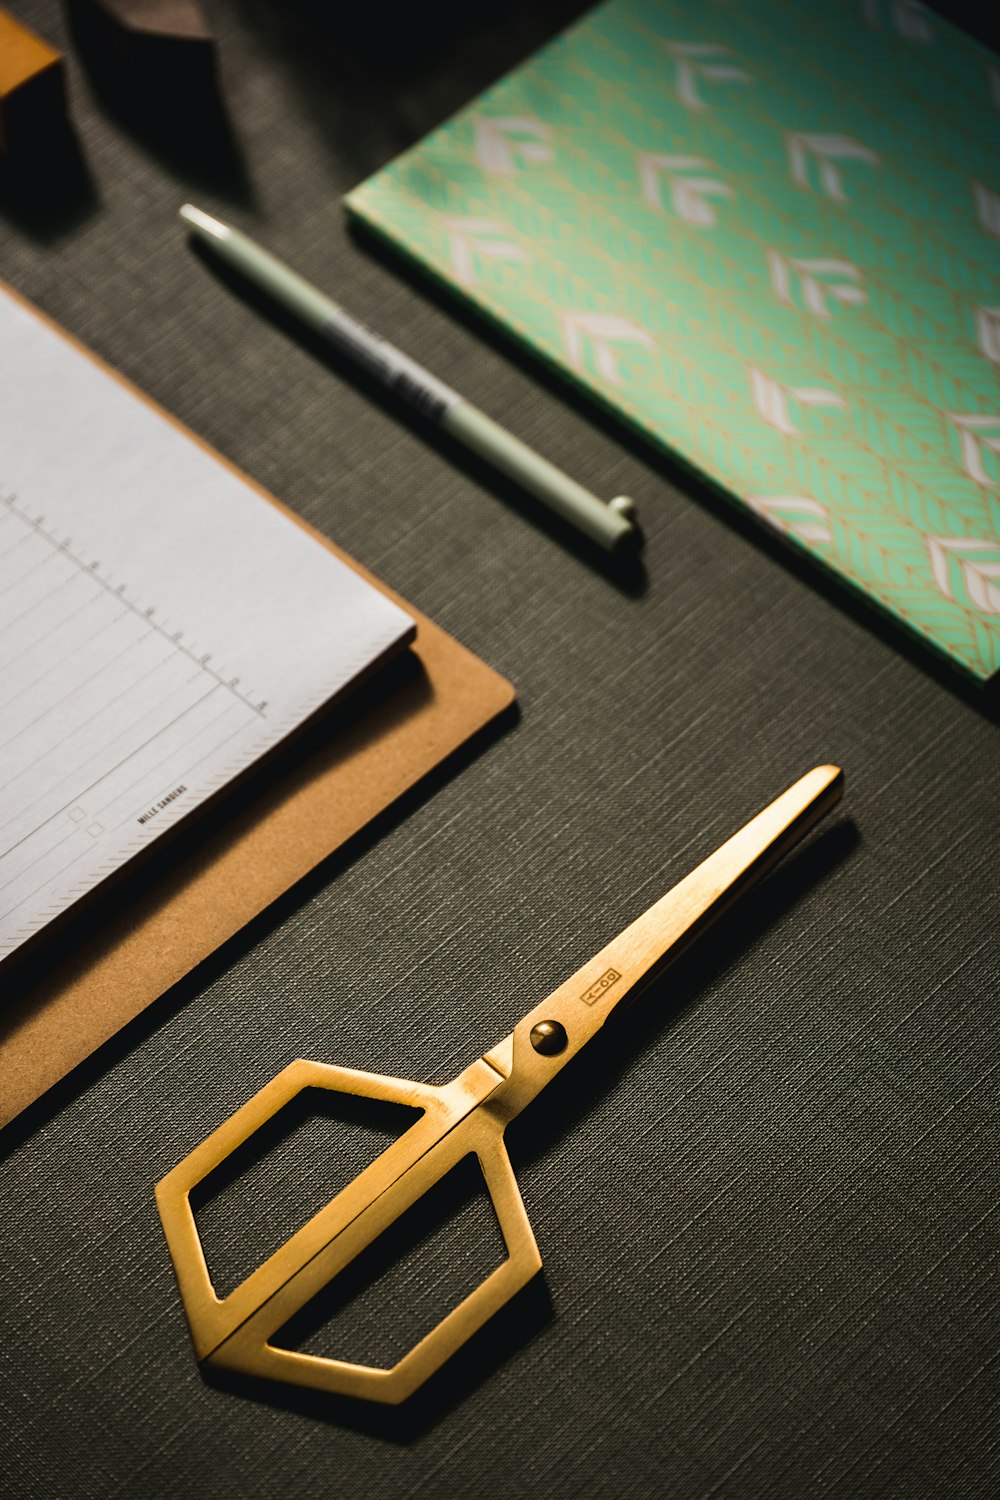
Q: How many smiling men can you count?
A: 0